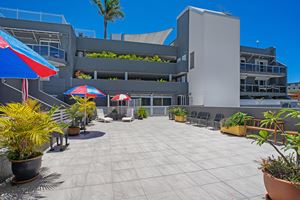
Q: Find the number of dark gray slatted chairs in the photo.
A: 4